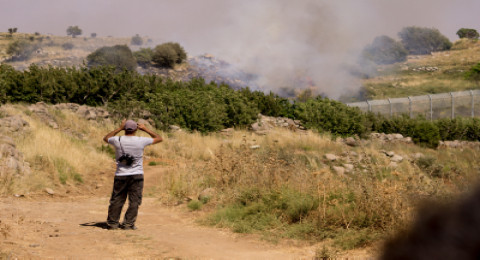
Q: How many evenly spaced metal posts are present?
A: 6